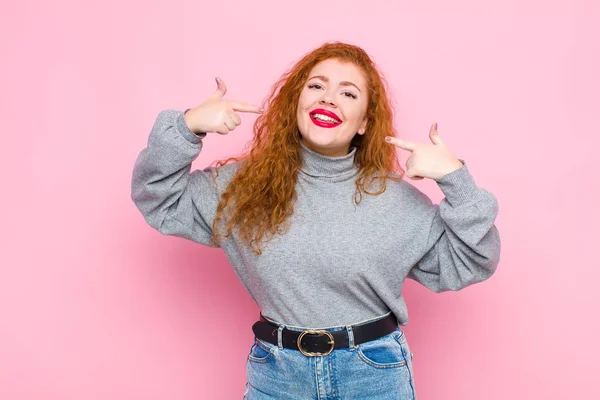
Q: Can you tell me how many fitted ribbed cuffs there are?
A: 2